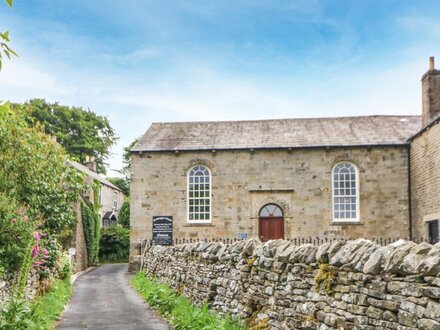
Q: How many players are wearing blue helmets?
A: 0